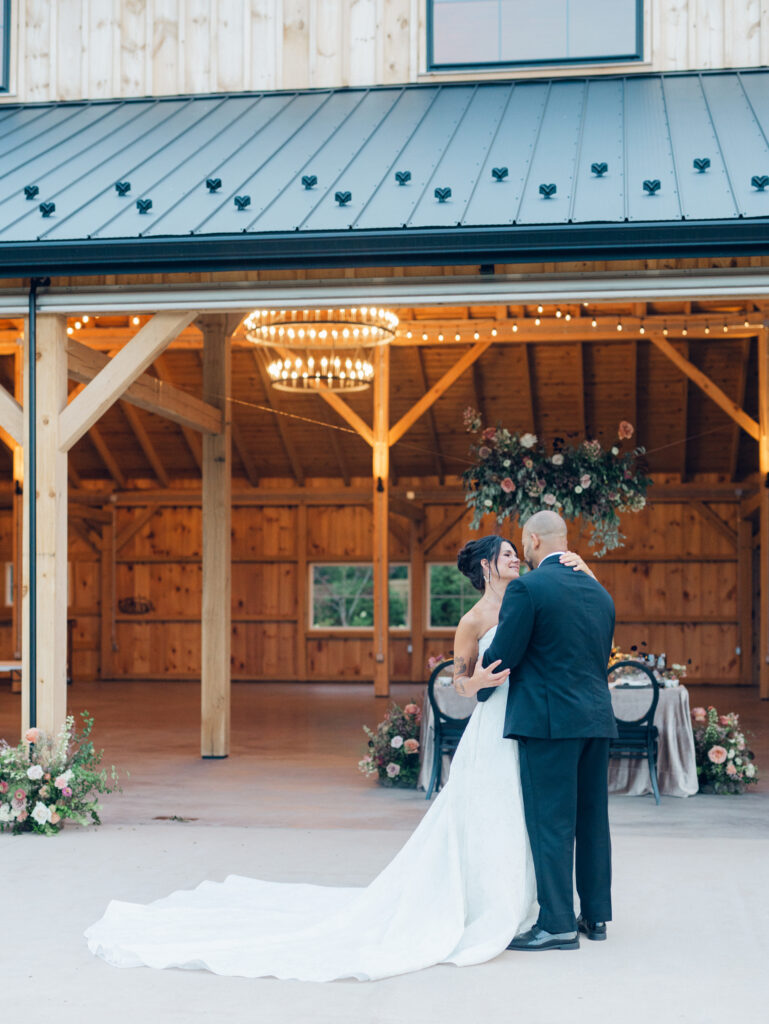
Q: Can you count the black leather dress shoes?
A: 2